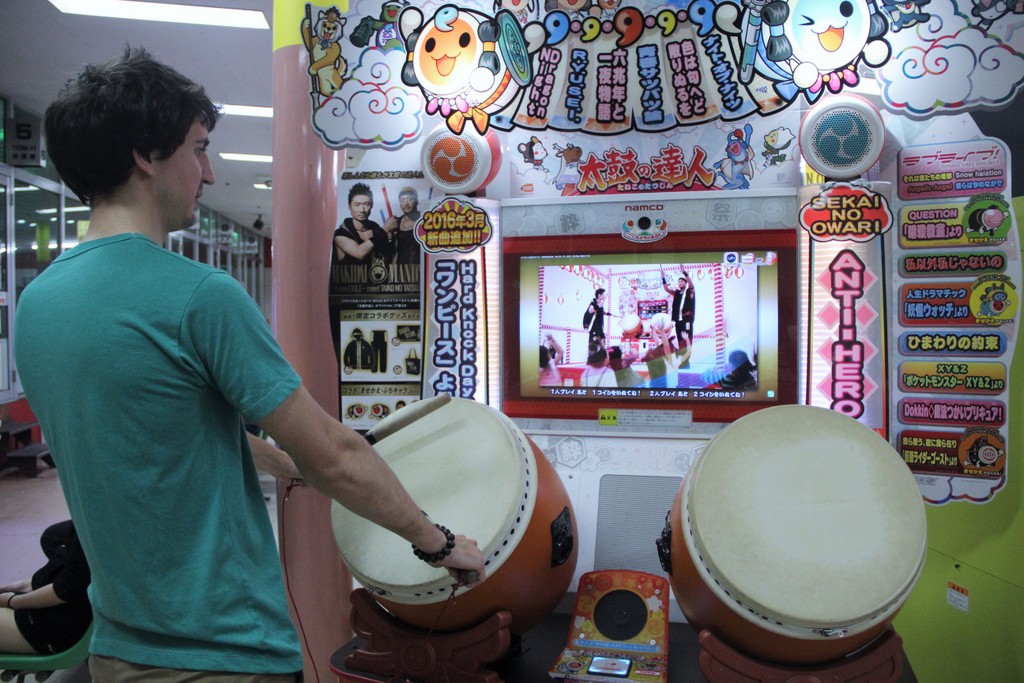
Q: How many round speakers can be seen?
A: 2